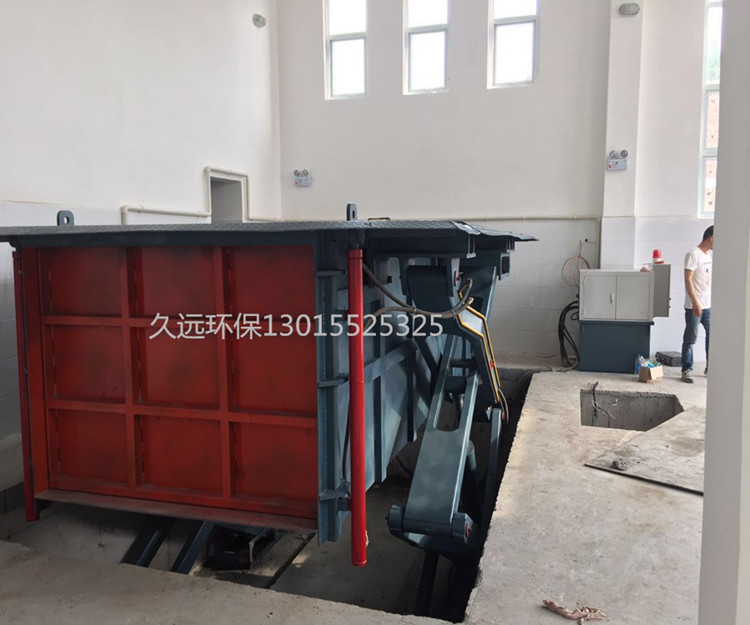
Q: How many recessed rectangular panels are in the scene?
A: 9